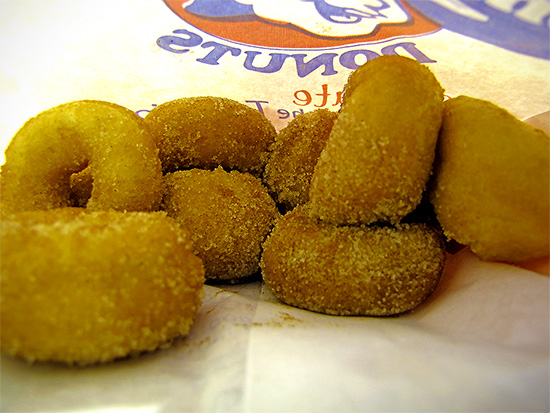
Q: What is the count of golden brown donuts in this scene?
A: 8